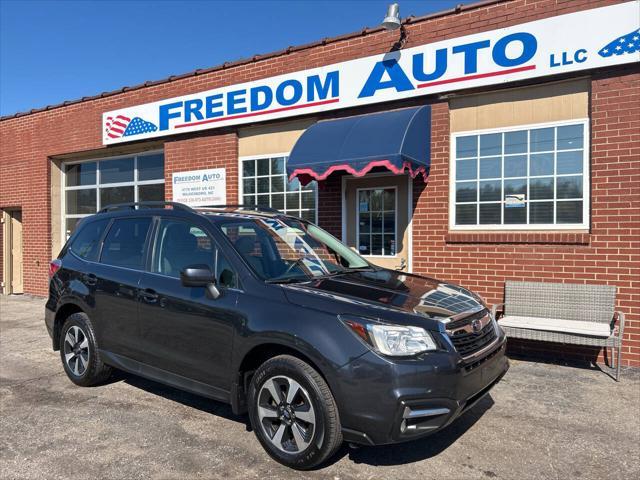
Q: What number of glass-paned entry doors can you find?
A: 1